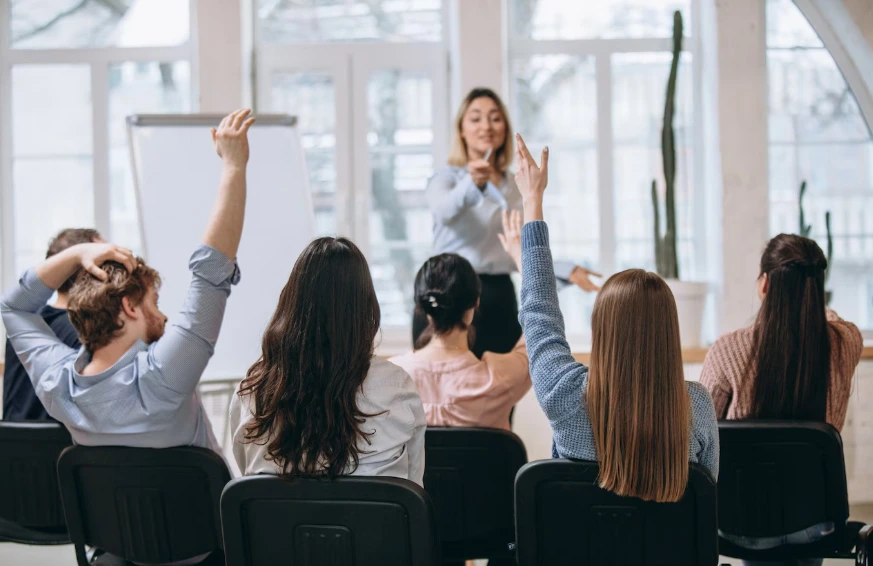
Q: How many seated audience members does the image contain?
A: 6